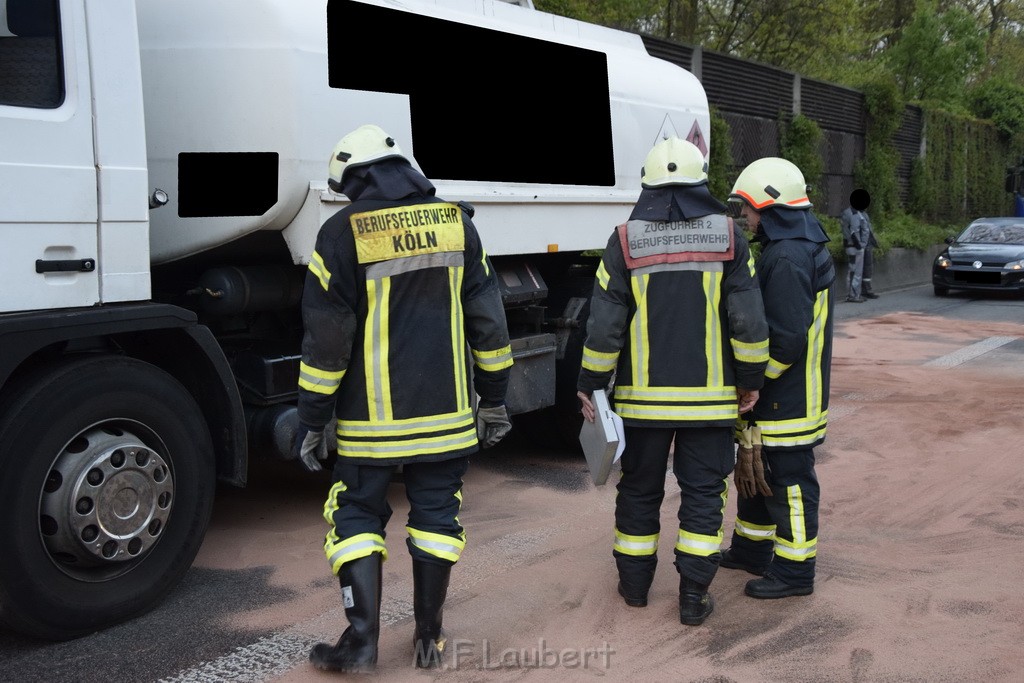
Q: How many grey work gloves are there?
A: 2